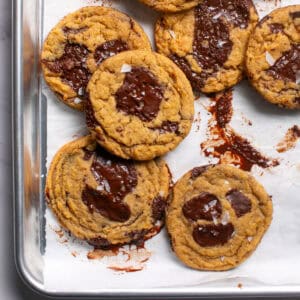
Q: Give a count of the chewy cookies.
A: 7